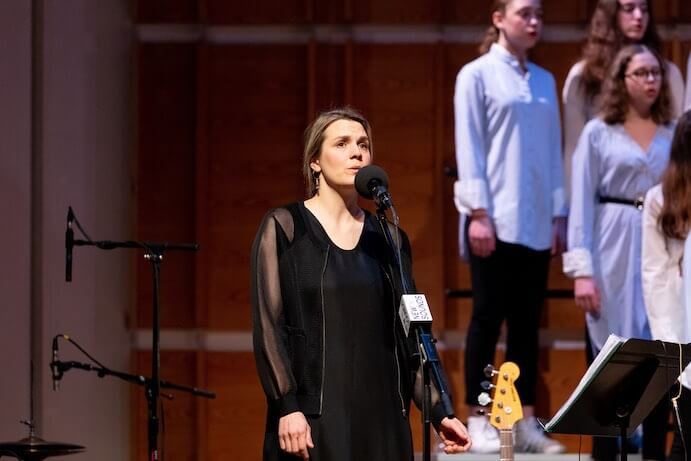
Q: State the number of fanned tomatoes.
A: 0